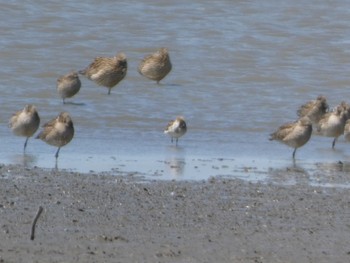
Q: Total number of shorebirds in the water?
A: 10